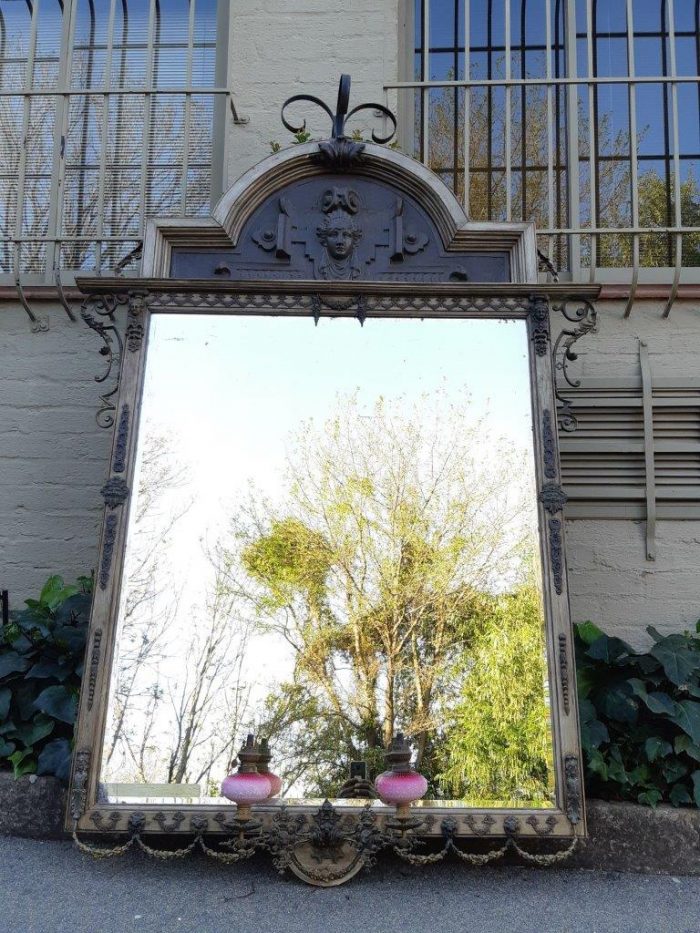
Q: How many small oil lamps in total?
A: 2